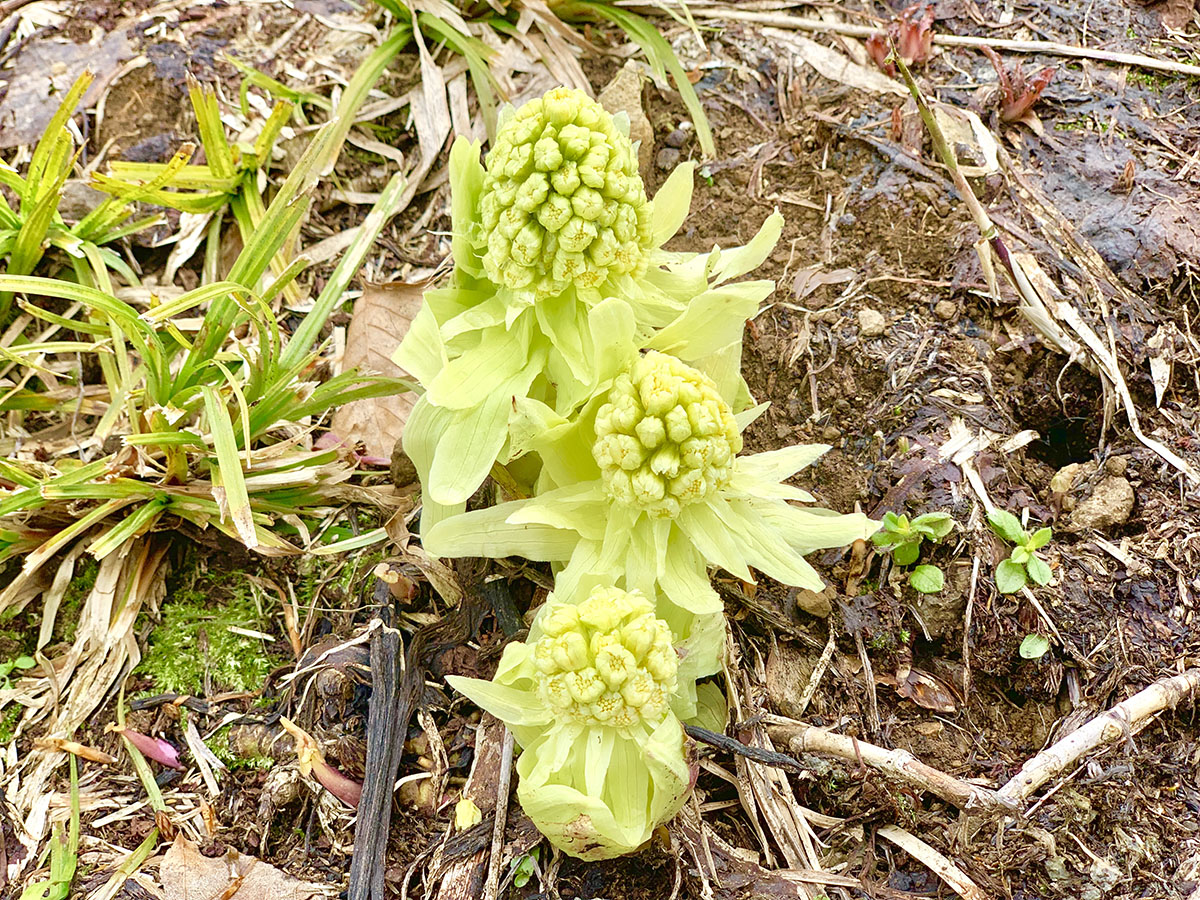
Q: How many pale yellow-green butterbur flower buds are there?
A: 3